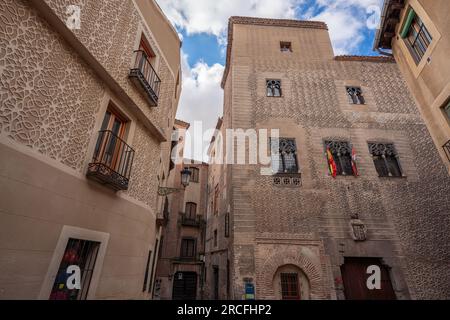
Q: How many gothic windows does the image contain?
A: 5